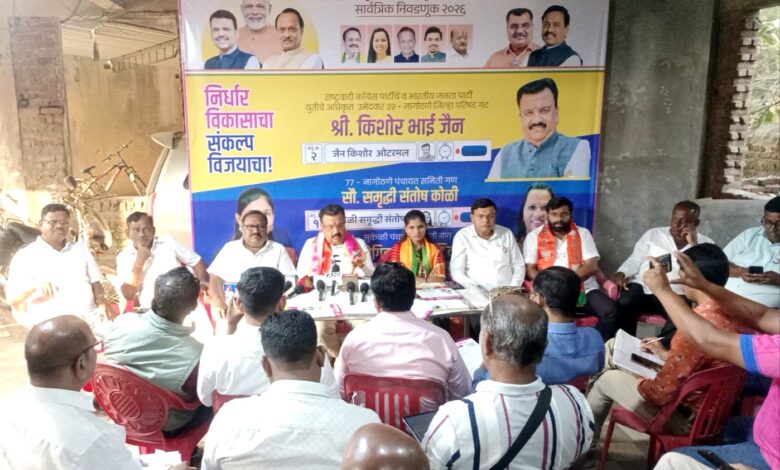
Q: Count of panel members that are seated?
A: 9